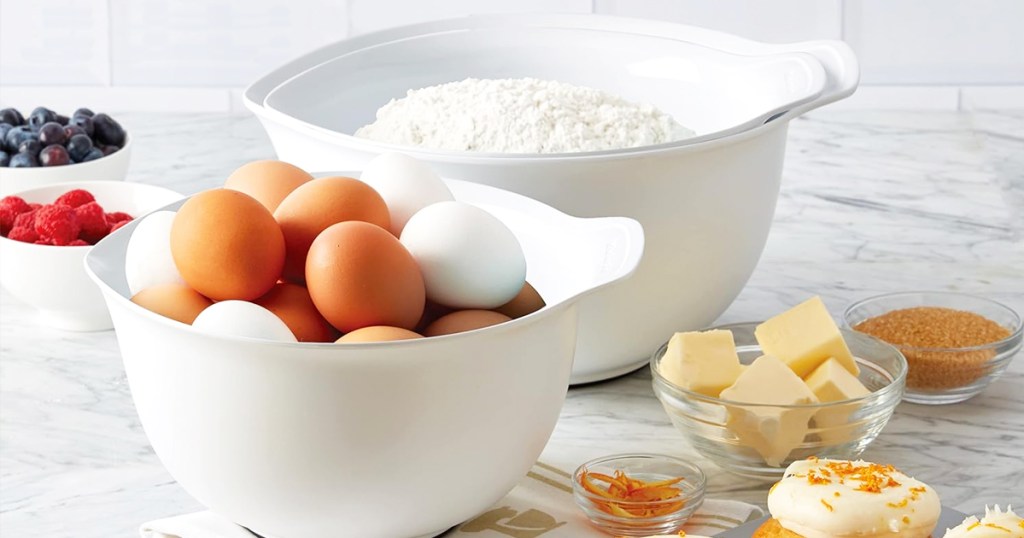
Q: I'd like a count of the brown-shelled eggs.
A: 9